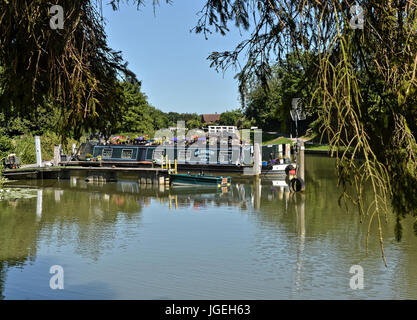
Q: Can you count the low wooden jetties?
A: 1